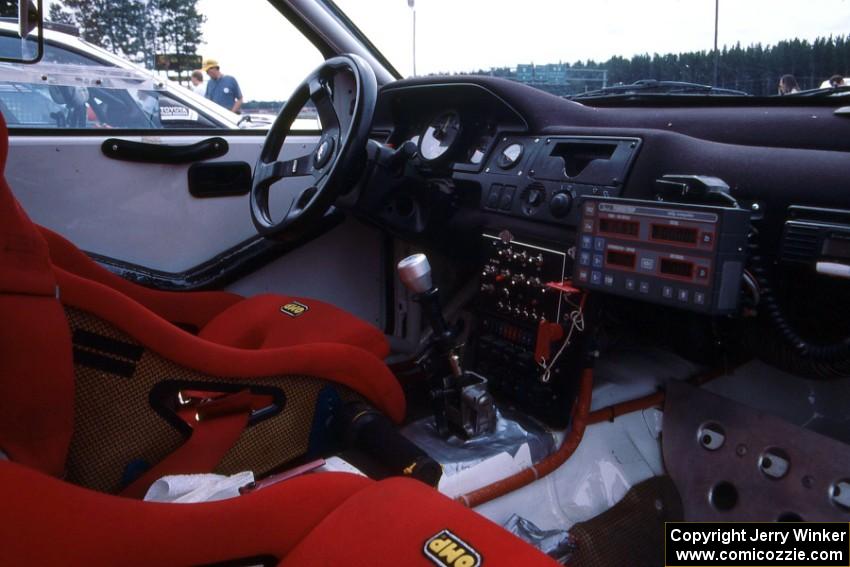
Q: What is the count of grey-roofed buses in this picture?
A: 0